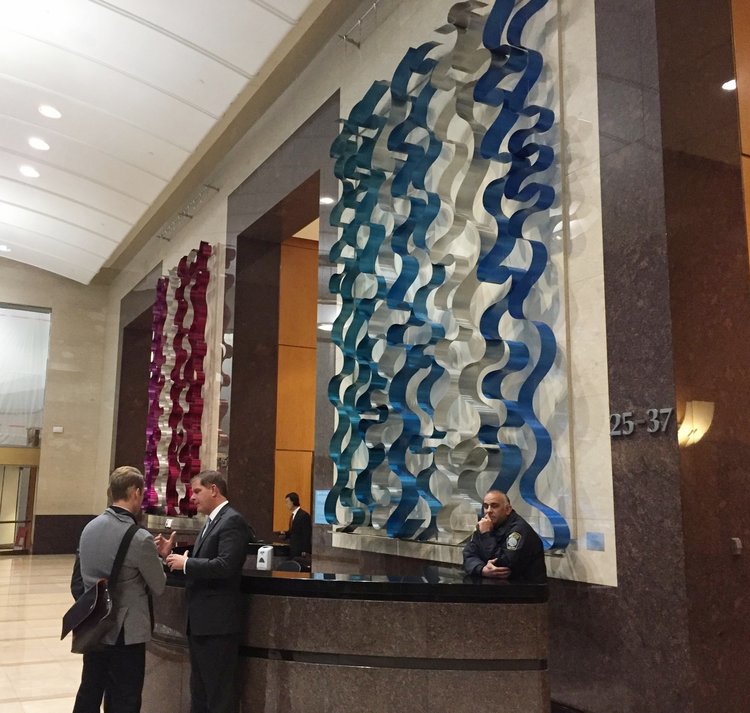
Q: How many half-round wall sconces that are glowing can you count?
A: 1